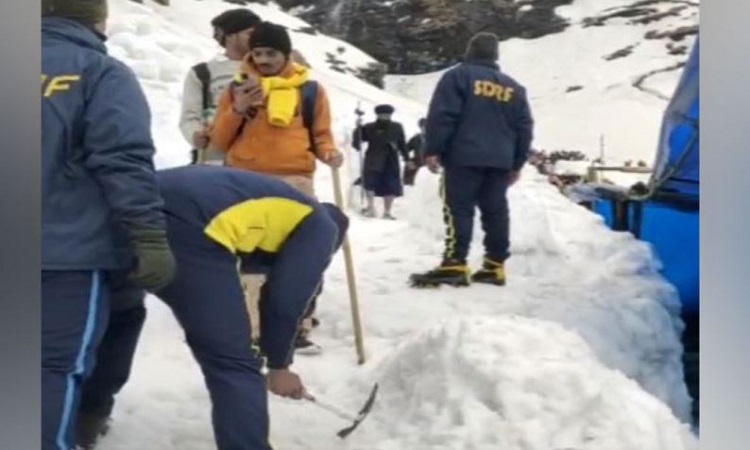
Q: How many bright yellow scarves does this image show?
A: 1